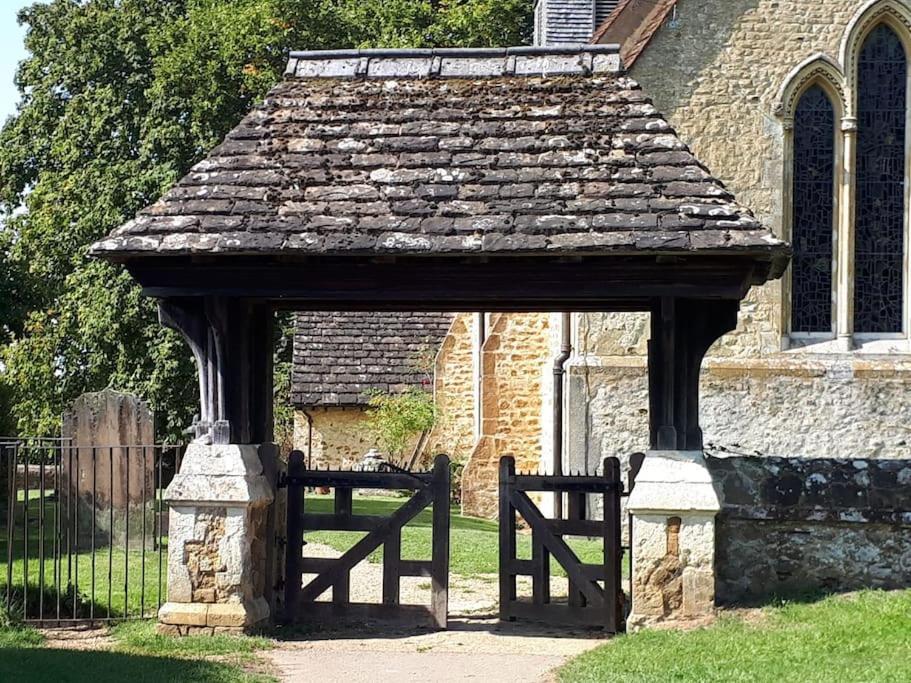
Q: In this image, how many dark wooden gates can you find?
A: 2